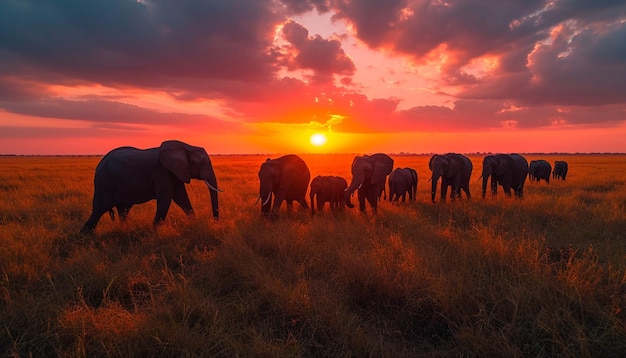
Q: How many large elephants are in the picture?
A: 5